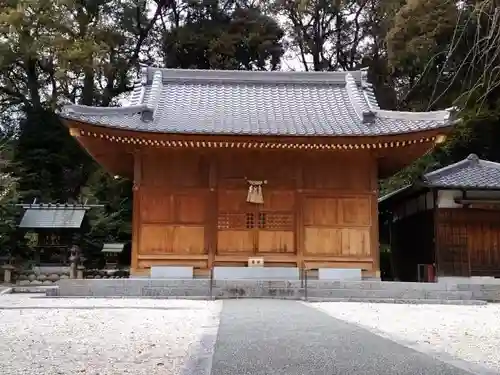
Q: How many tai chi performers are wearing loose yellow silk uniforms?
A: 0